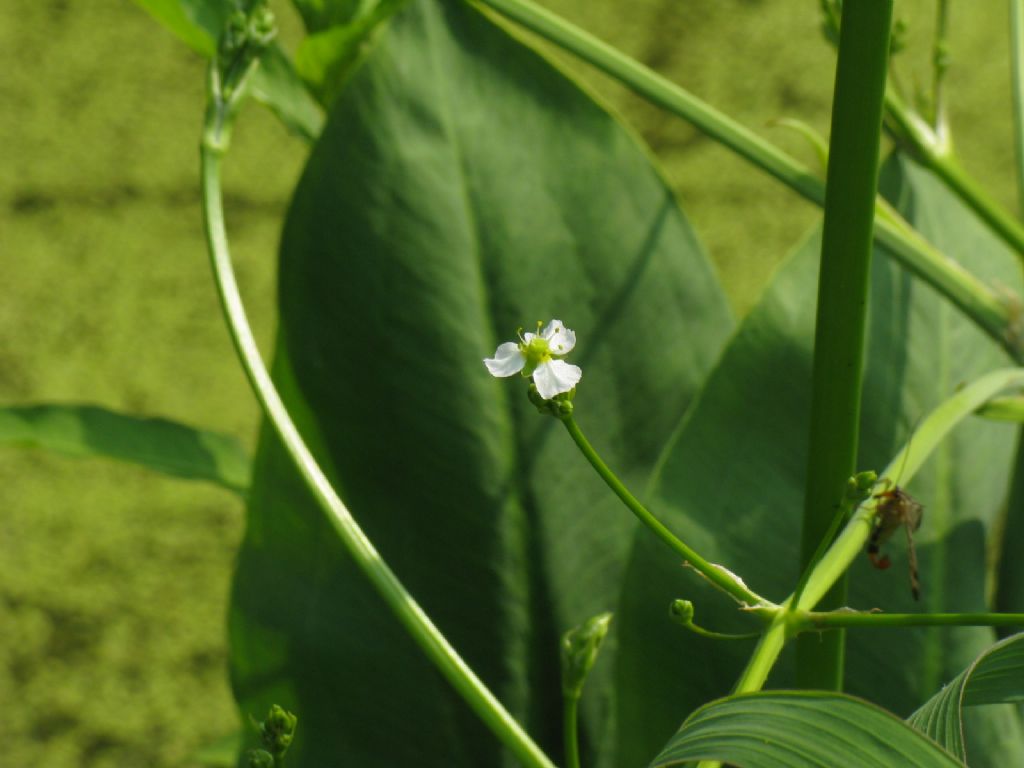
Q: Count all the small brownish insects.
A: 1